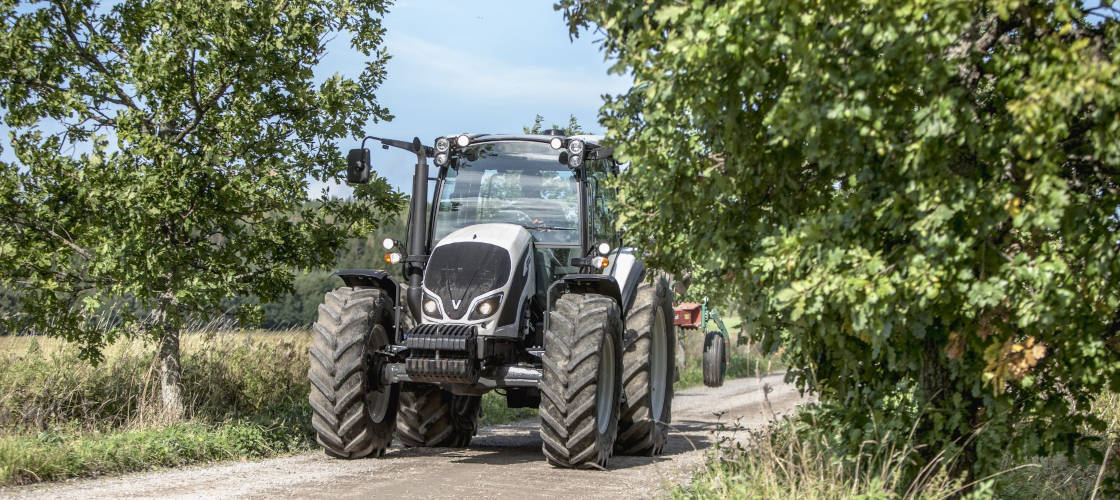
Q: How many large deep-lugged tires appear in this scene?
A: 4